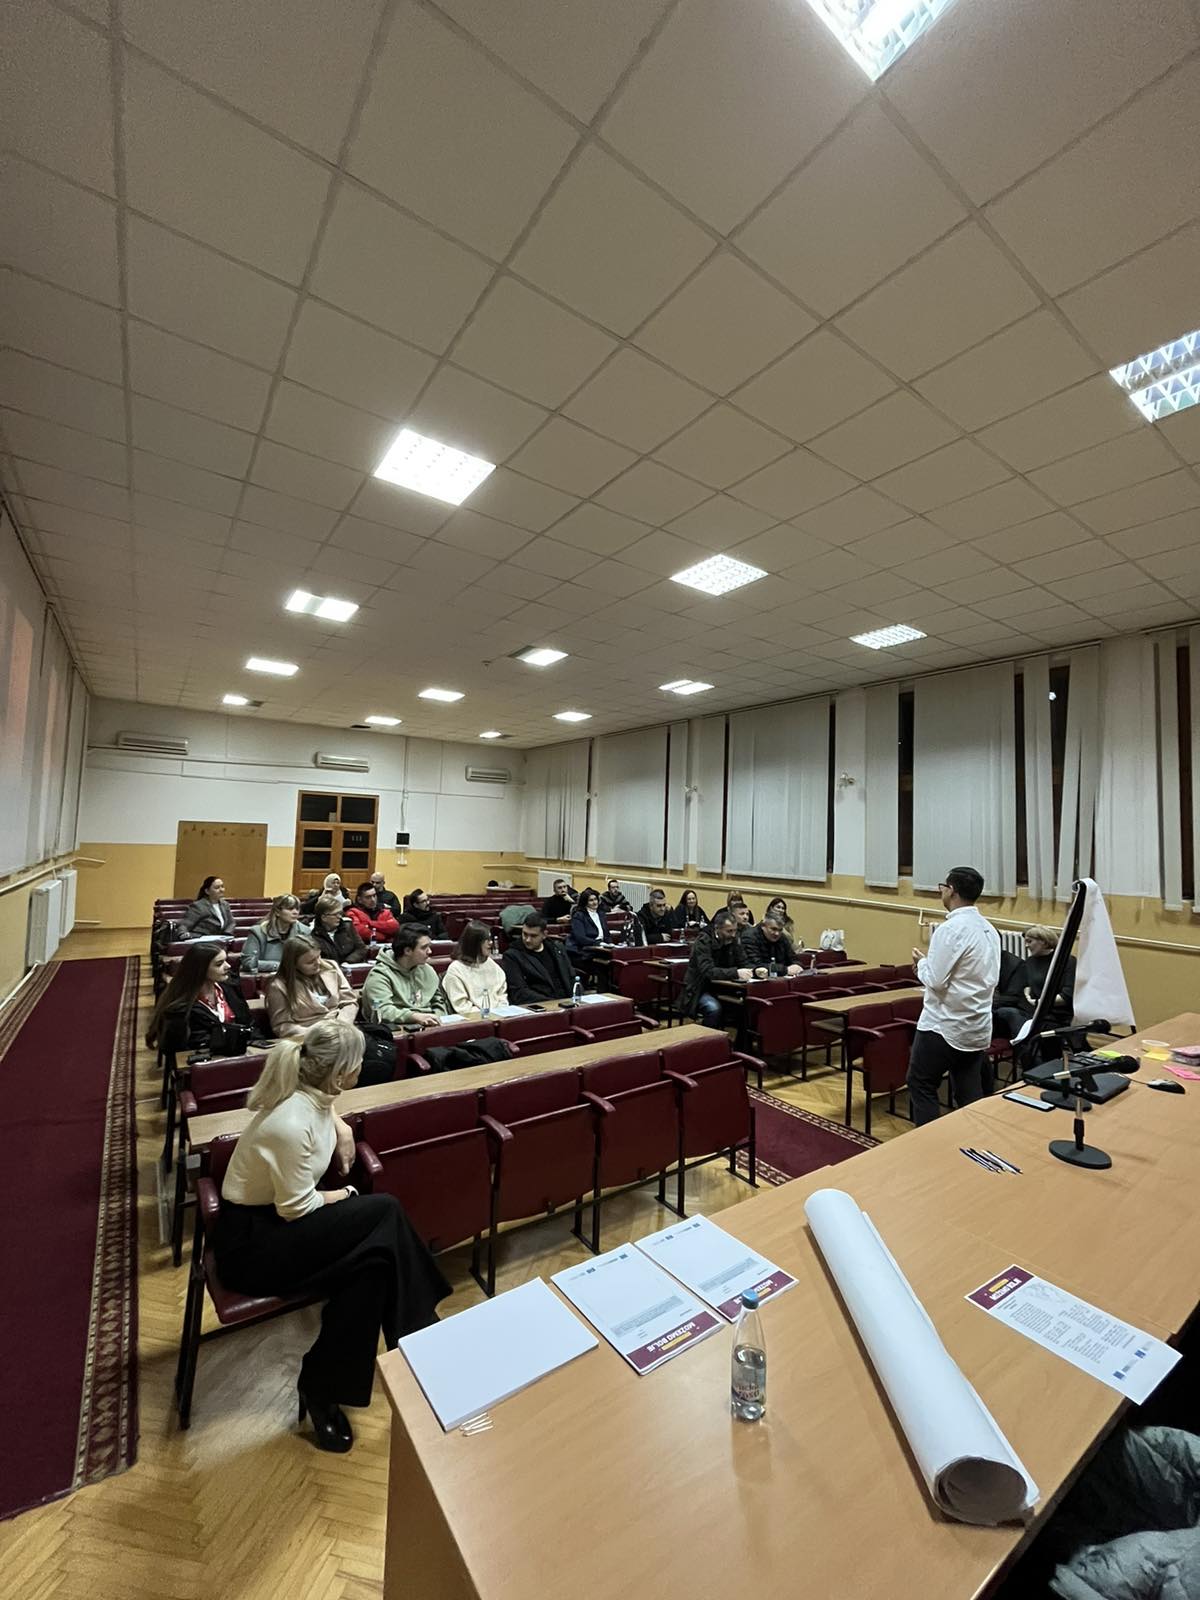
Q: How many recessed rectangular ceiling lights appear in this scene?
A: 14